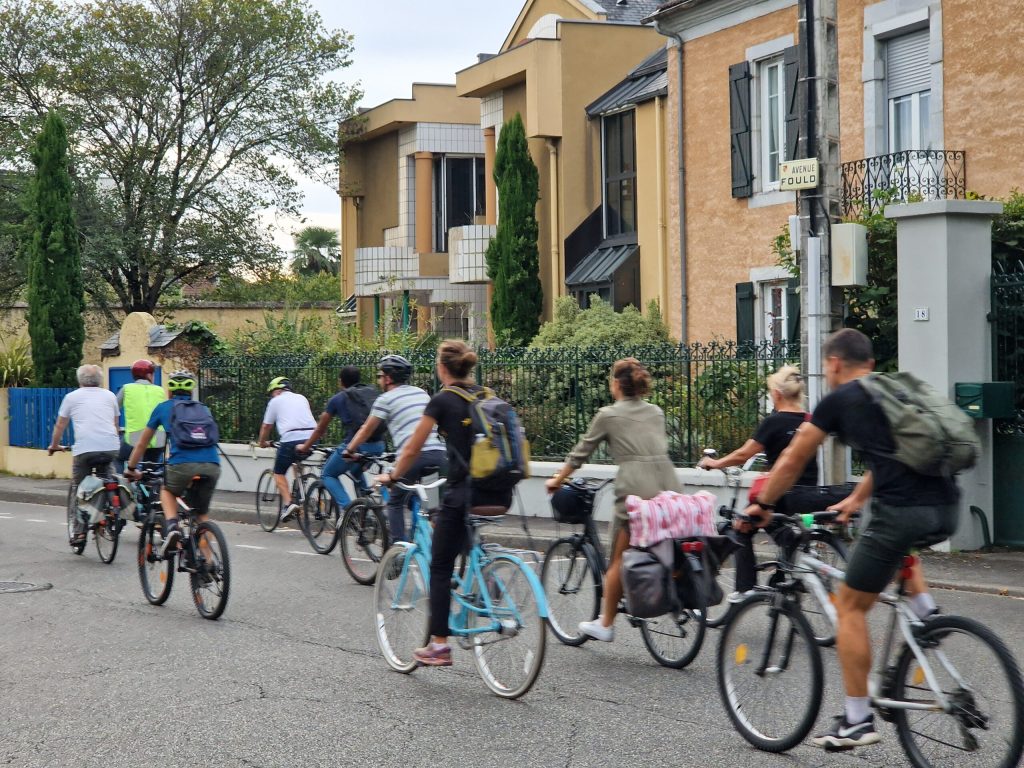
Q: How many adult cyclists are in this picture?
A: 10